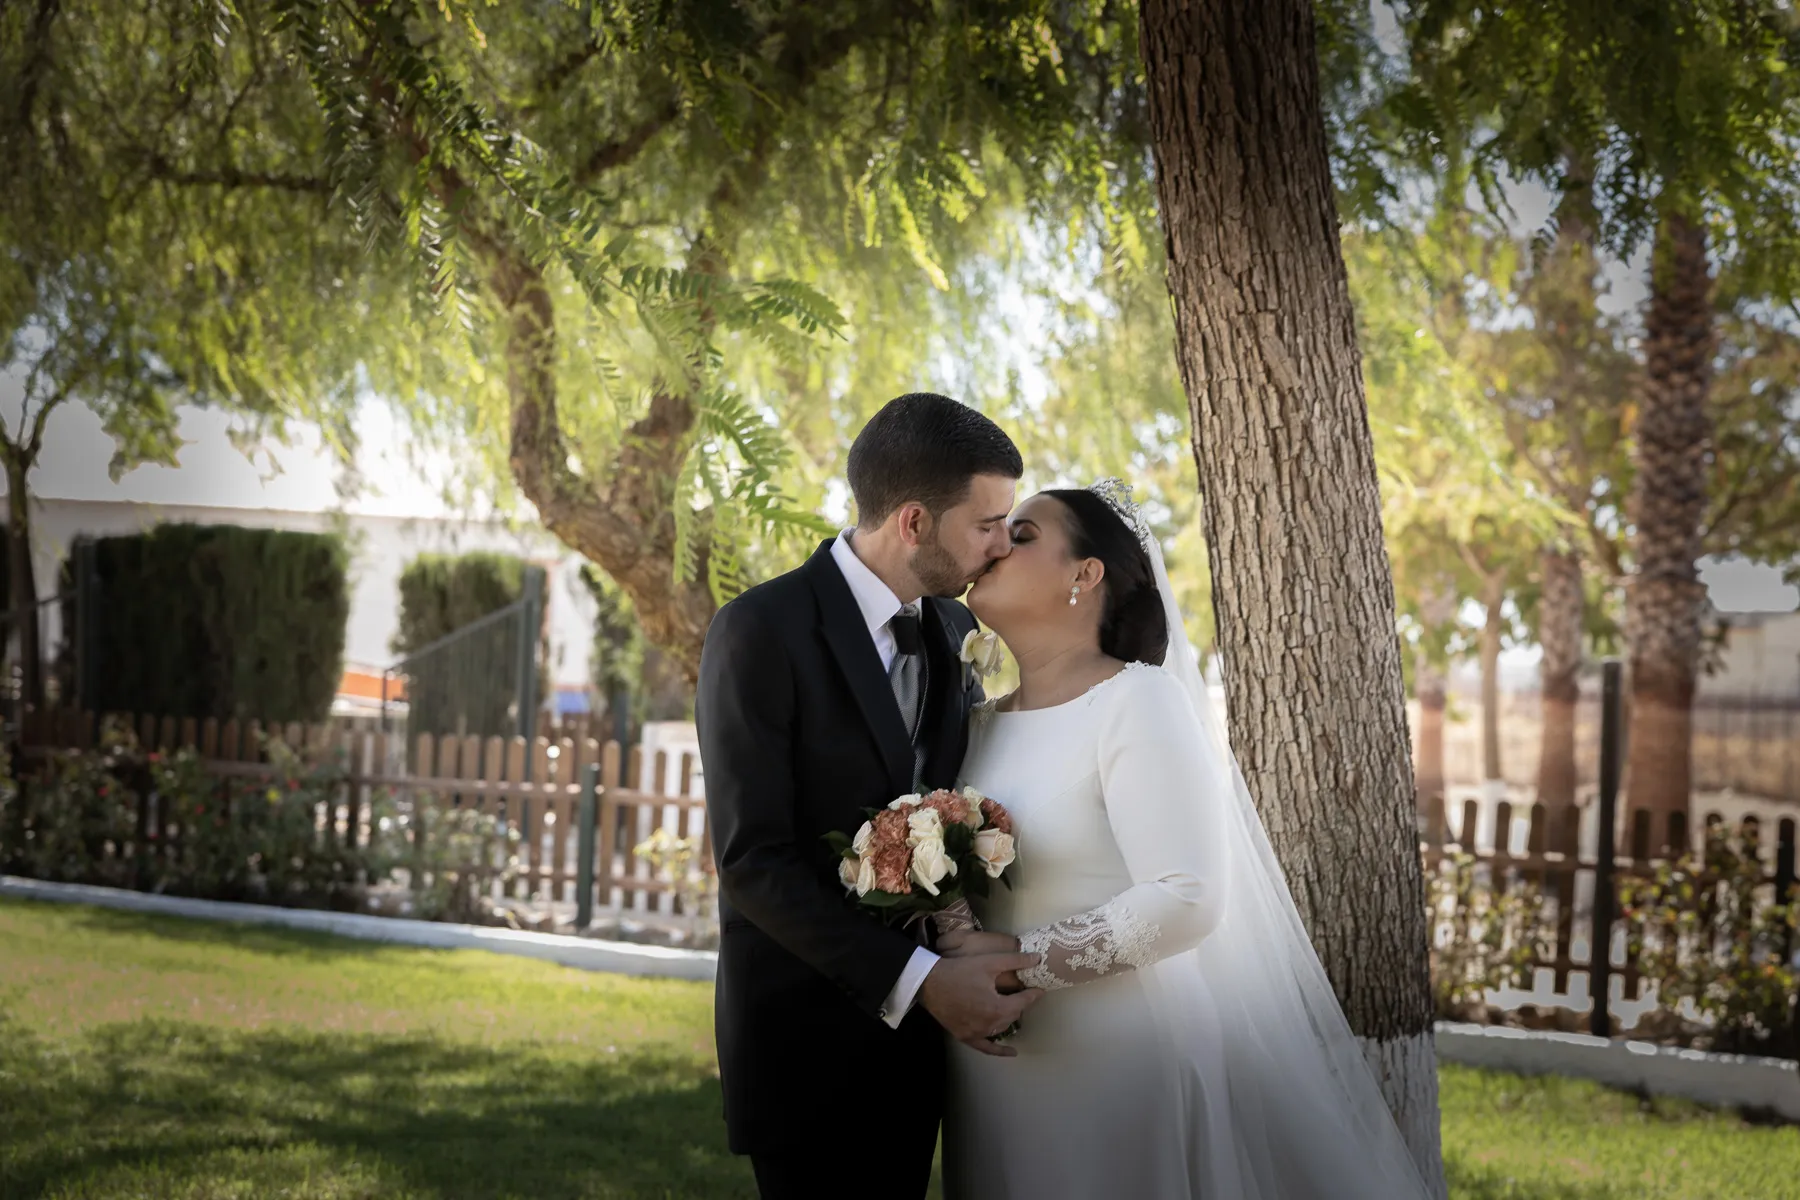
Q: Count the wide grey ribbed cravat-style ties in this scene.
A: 1